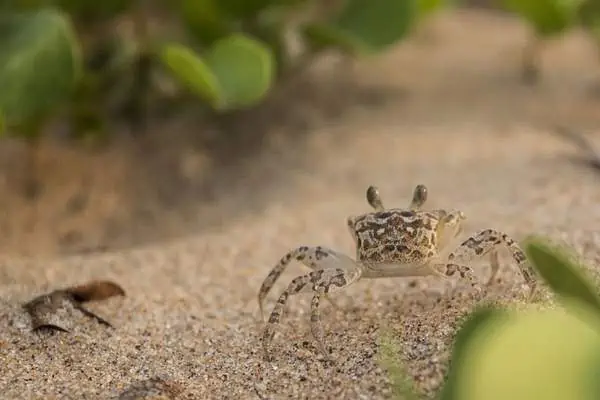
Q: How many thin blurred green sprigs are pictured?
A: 1